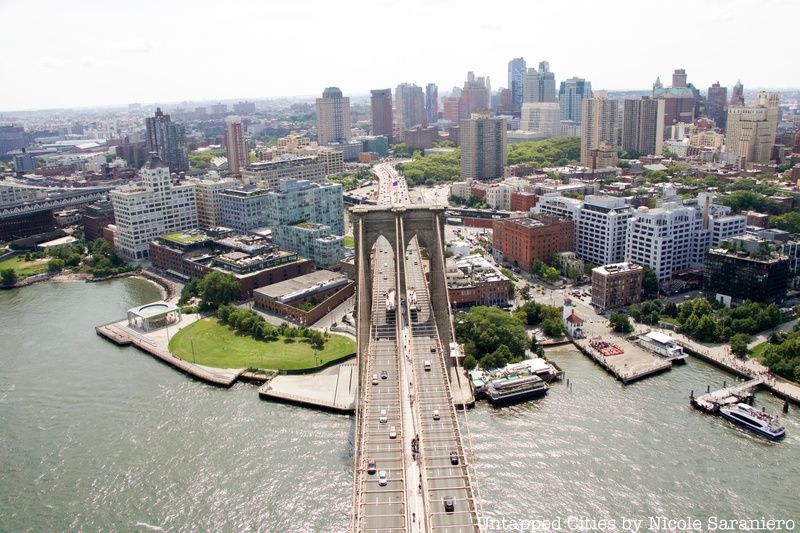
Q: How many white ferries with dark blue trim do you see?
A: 1